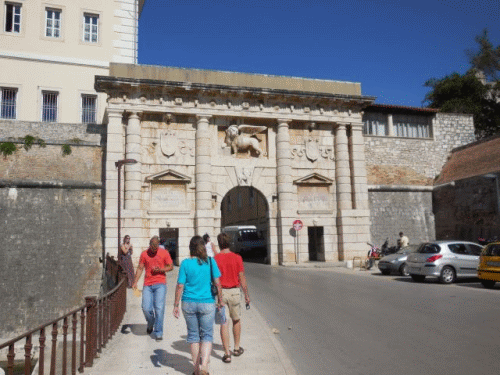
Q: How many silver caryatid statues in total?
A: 0